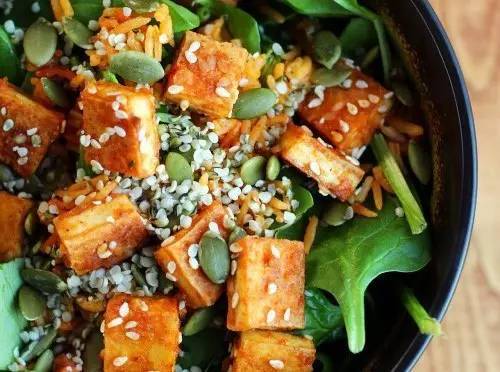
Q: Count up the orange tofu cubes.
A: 11